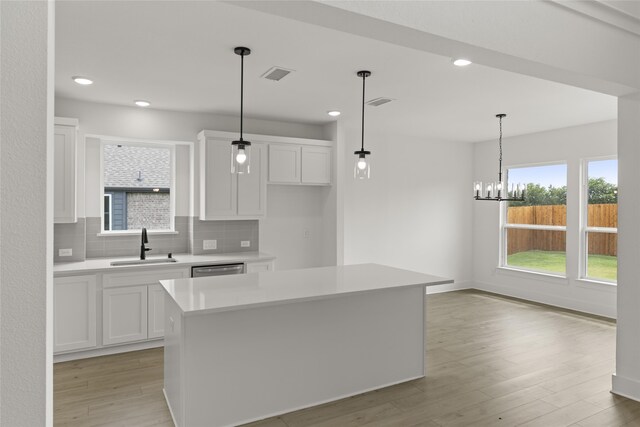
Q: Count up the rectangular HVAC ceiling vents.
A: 2